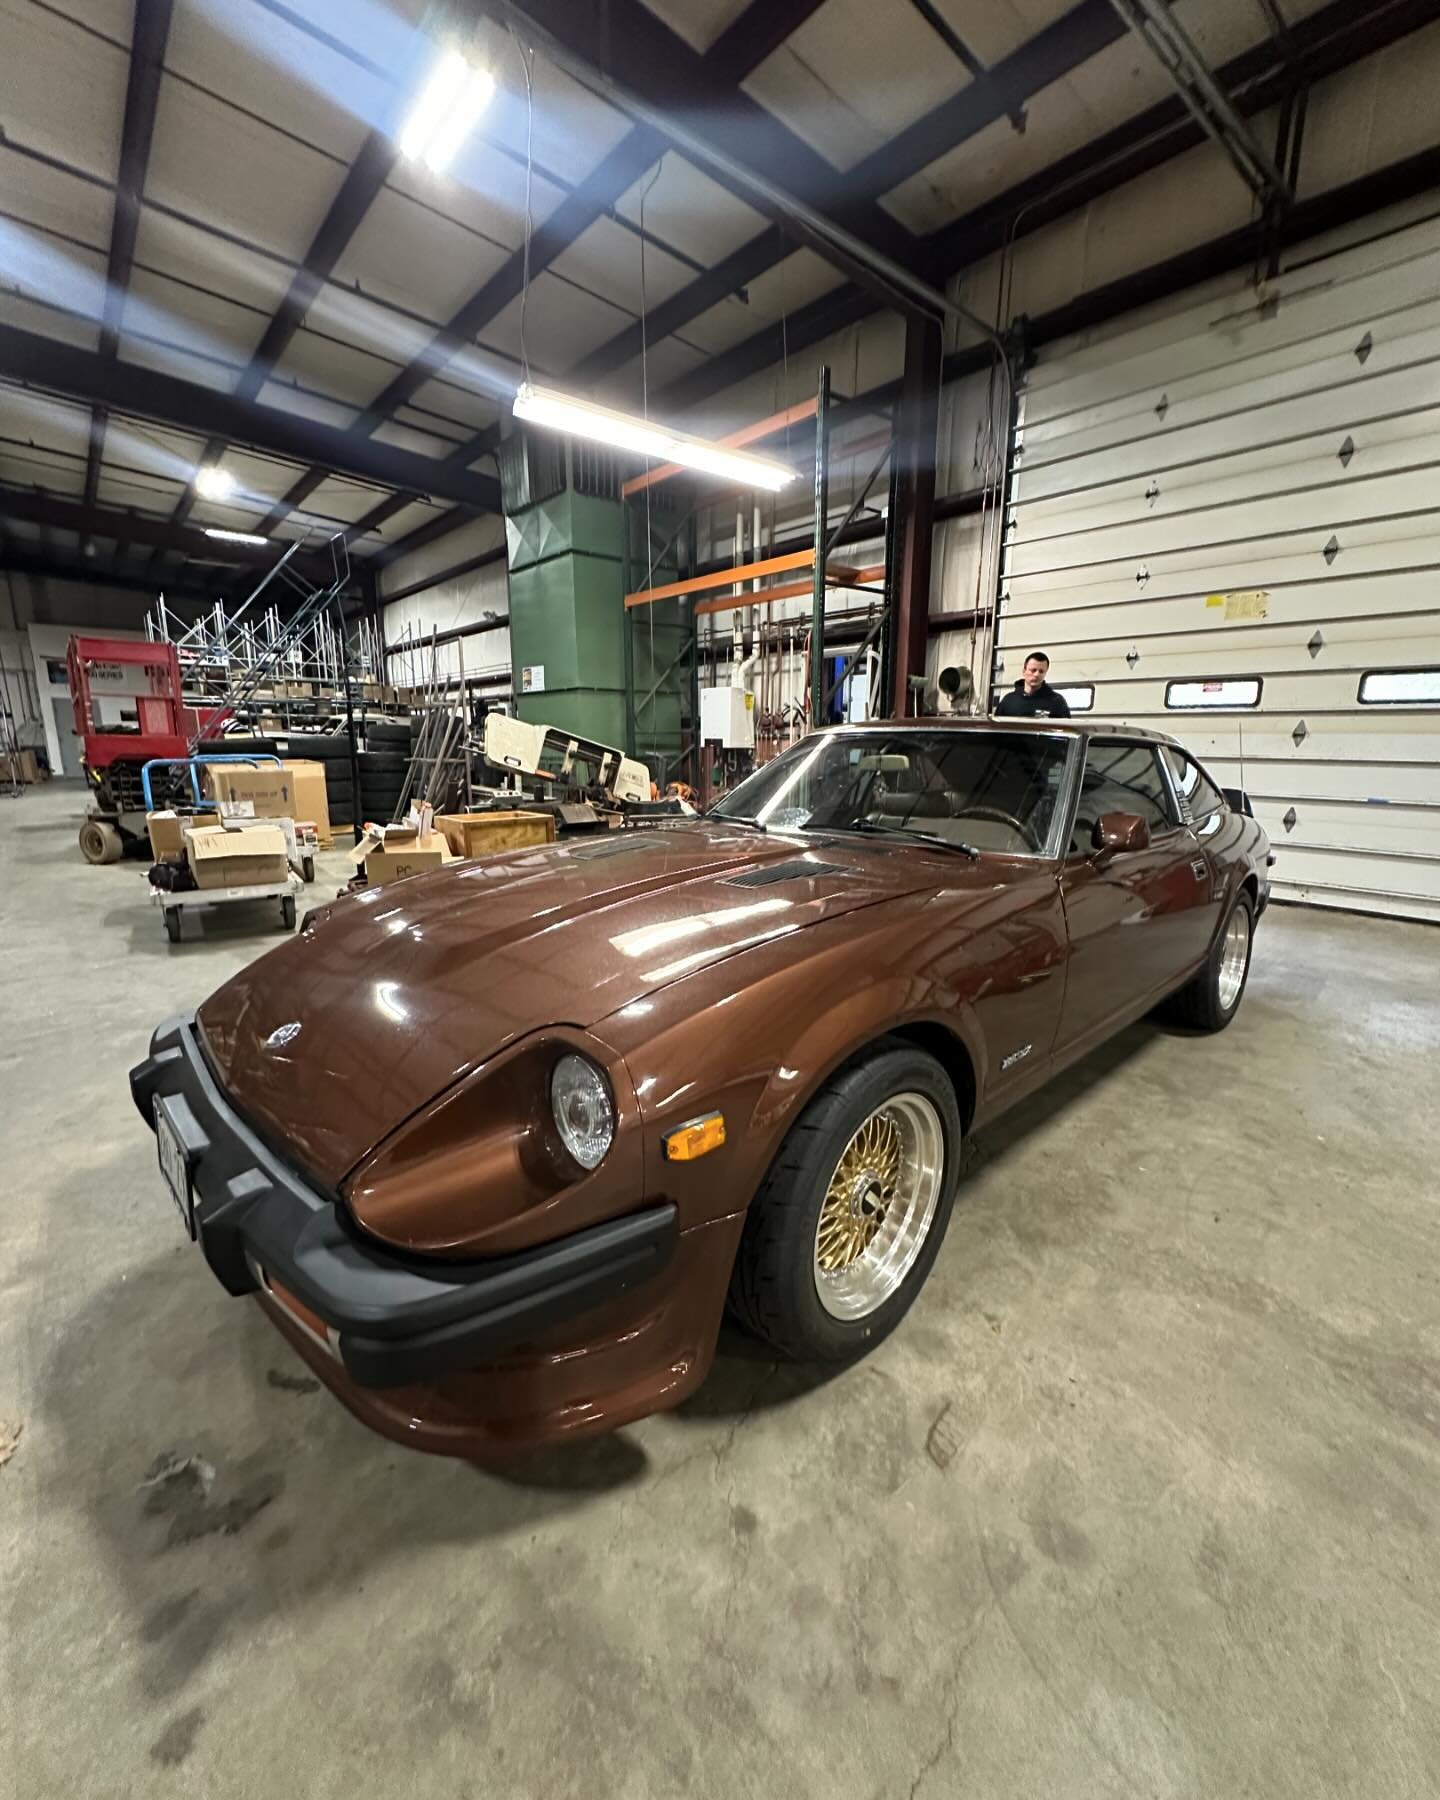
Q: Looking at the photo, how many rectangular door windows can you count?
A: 3